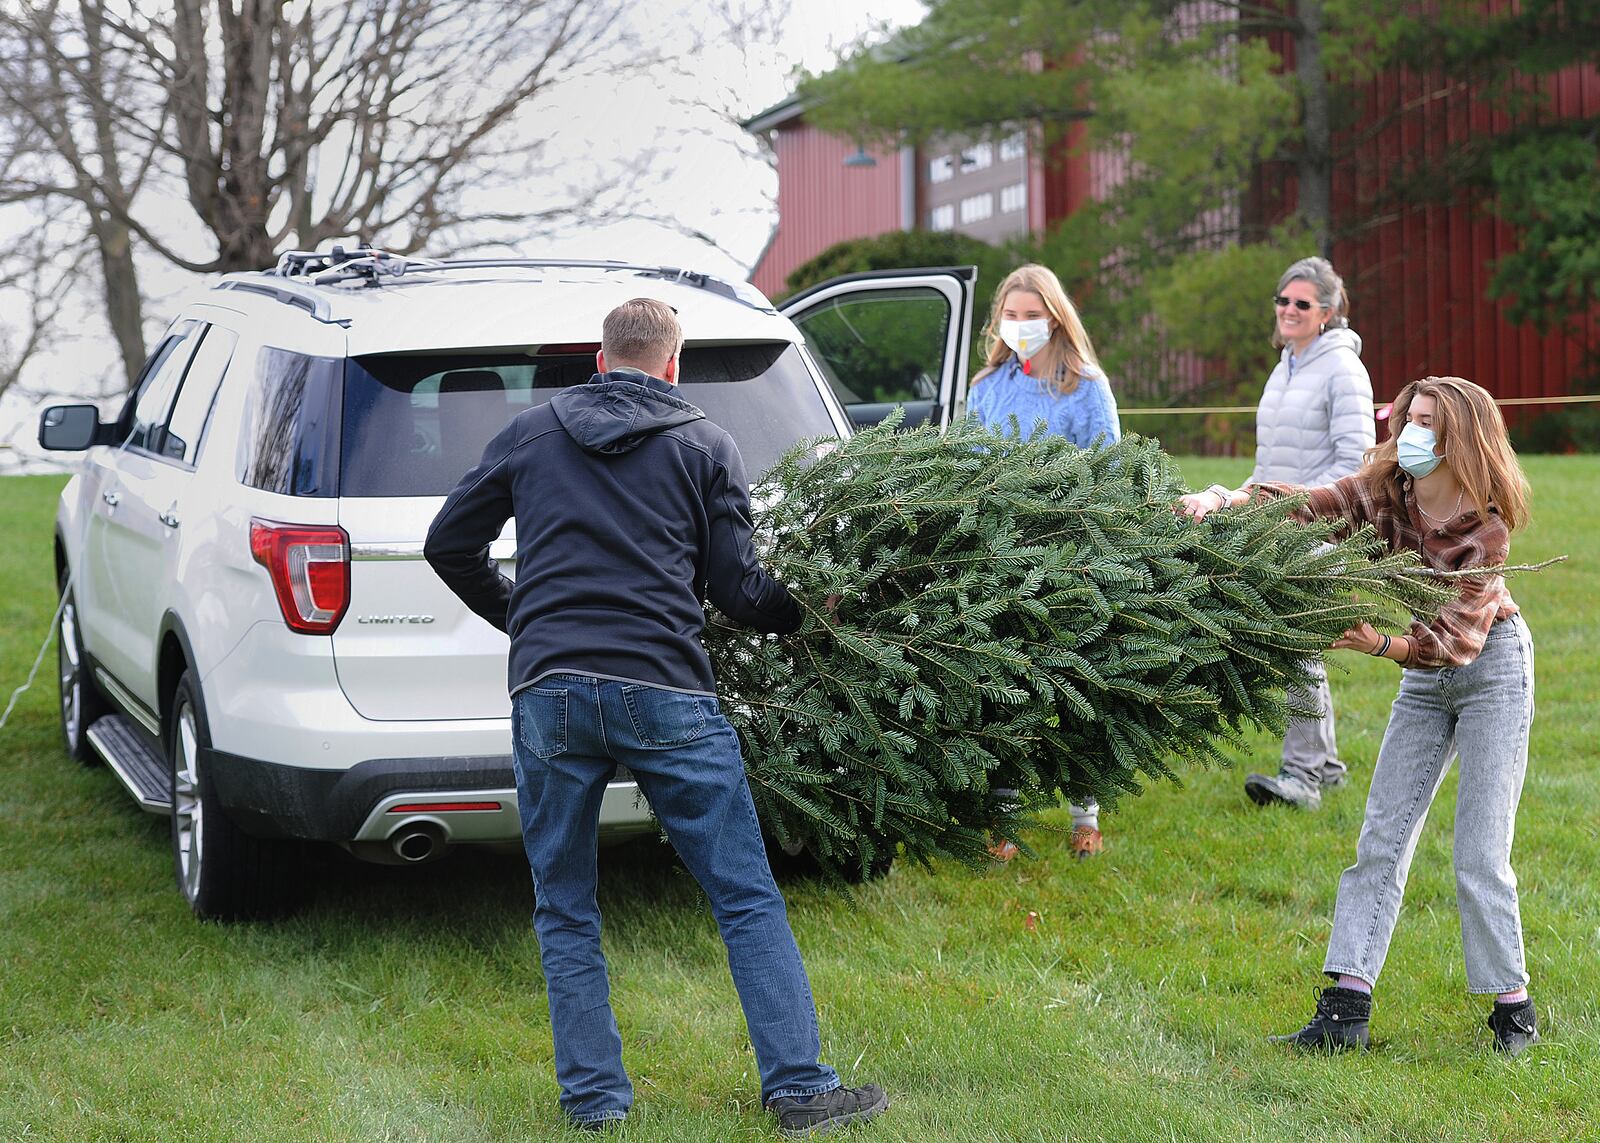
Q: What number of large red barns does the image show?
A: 1